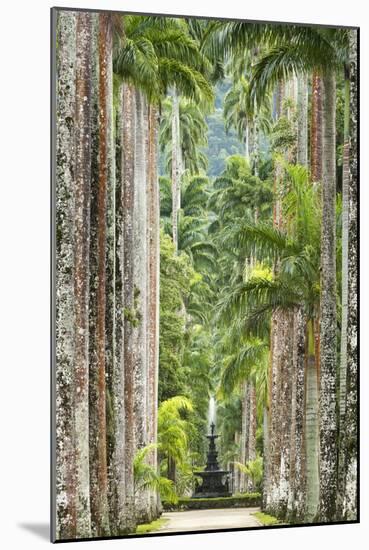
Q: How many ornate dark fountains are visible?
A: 1